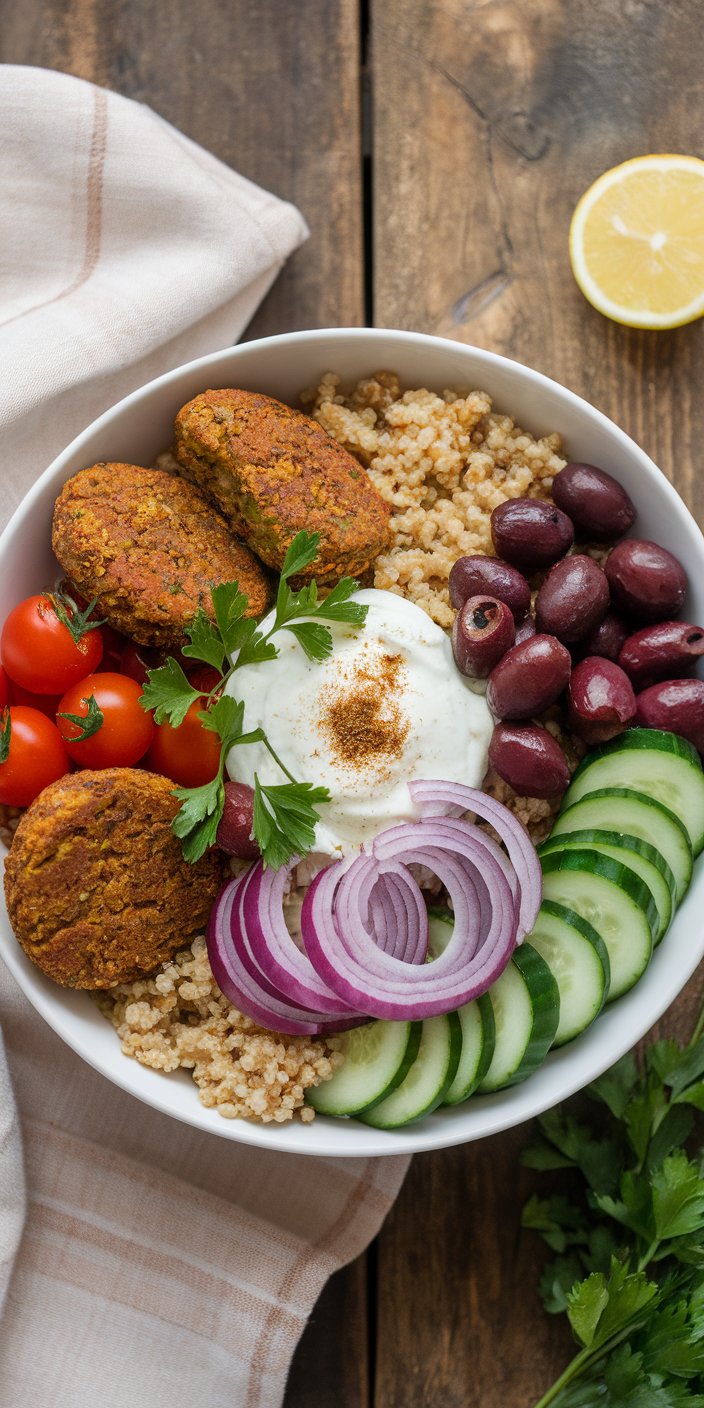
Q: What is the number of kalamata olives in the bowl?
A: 14